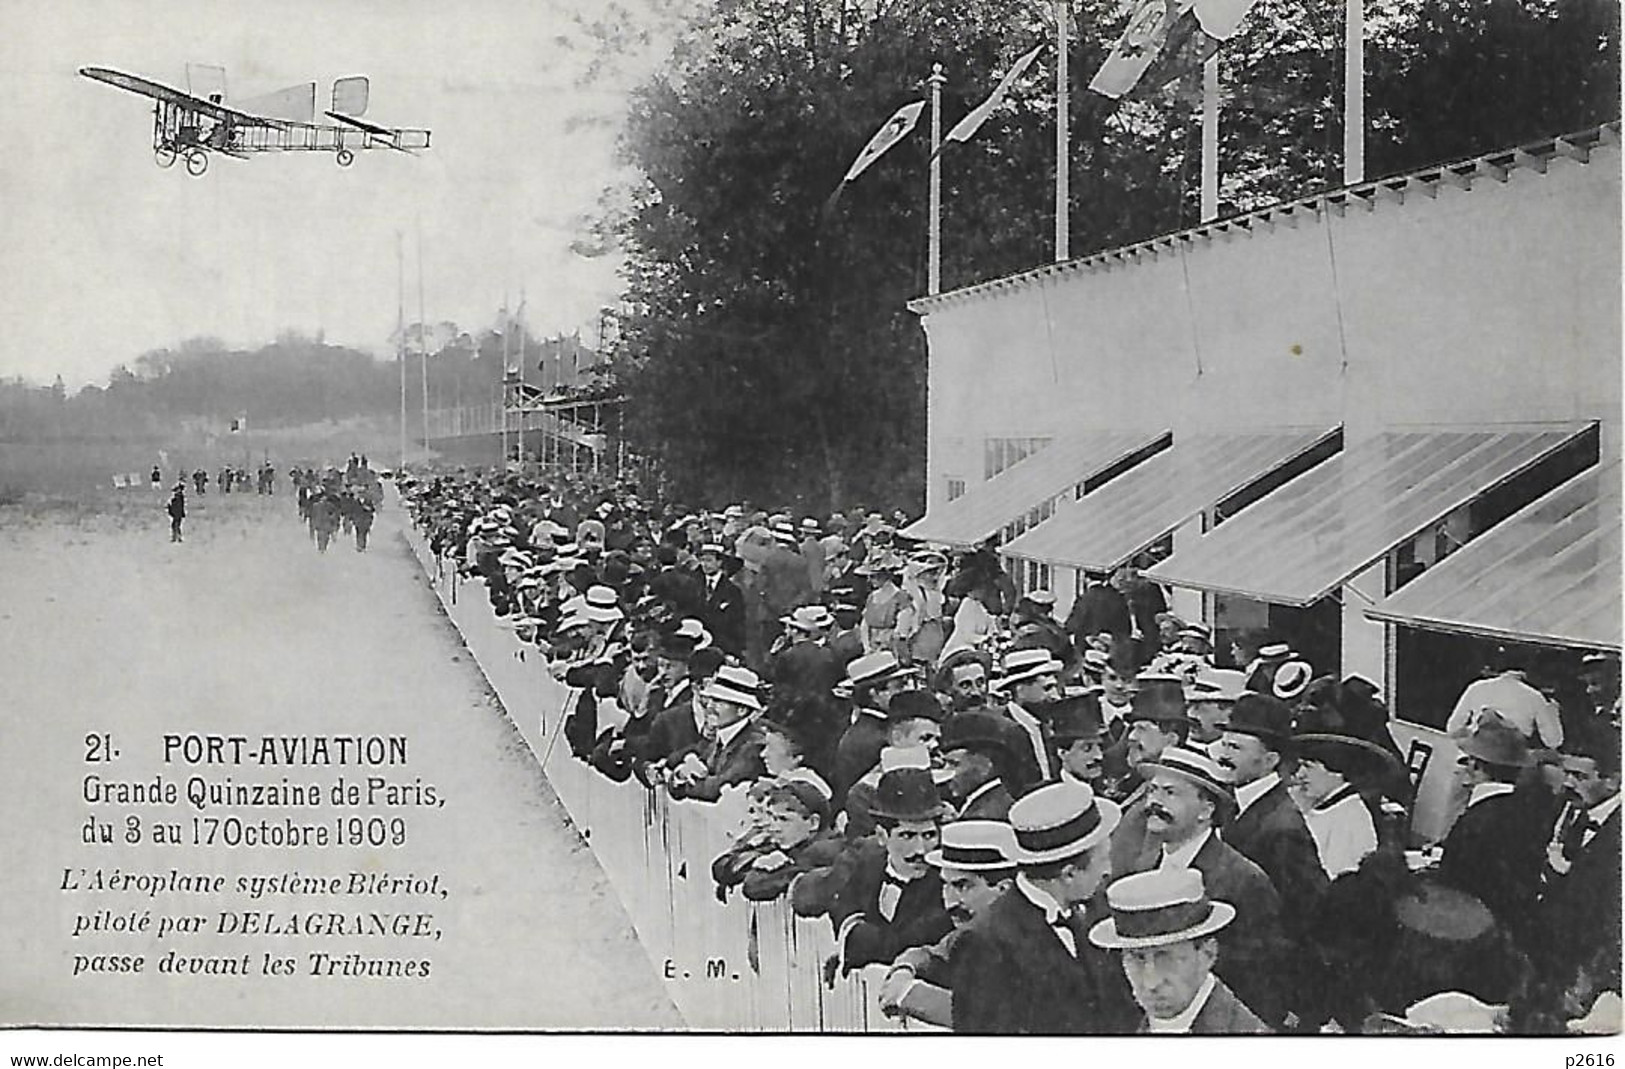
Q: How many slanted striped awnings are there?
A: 4